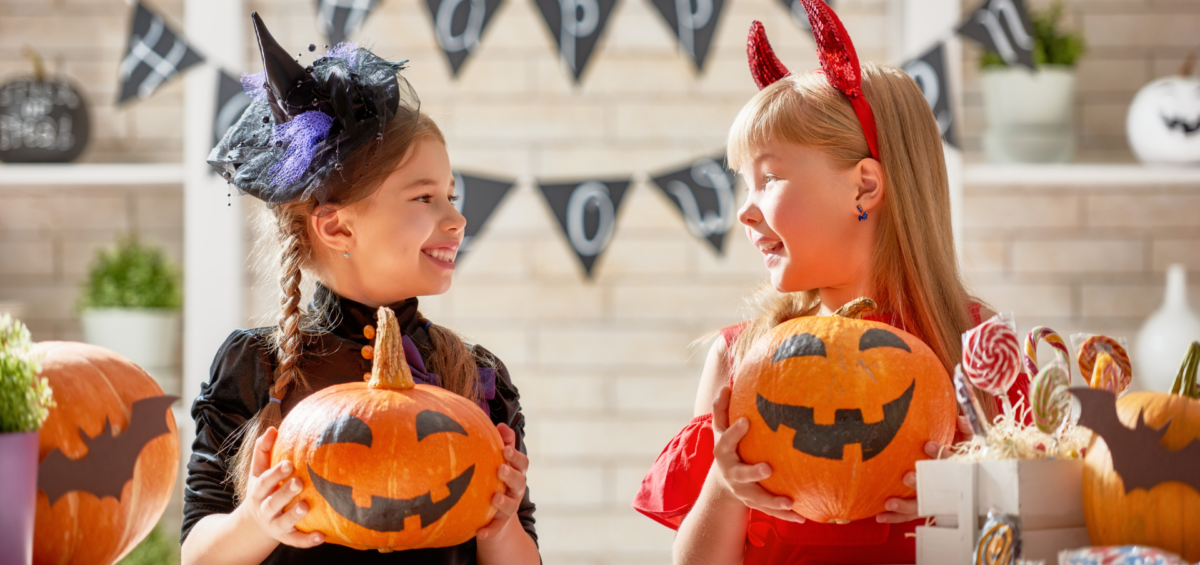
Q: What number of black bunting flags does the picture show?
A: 12